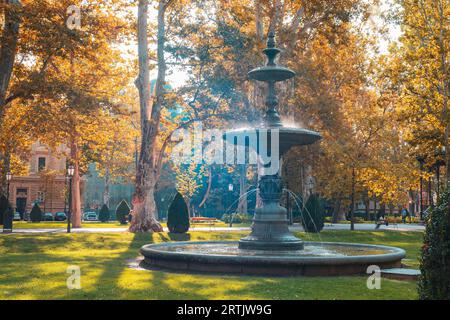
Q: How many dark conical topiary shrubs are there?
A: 6